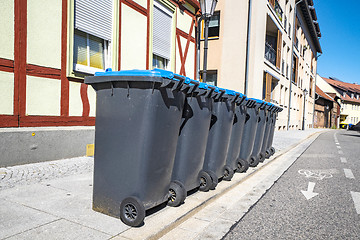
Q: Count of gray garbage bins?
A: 8